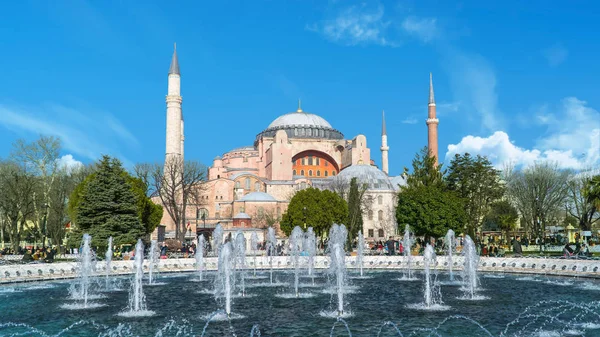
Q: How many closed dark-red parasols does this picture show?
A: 0